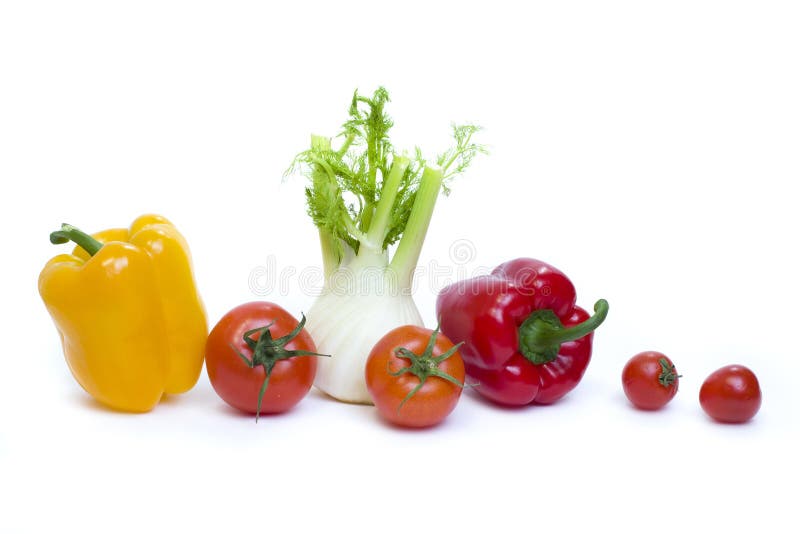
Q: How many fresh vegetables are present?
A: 7